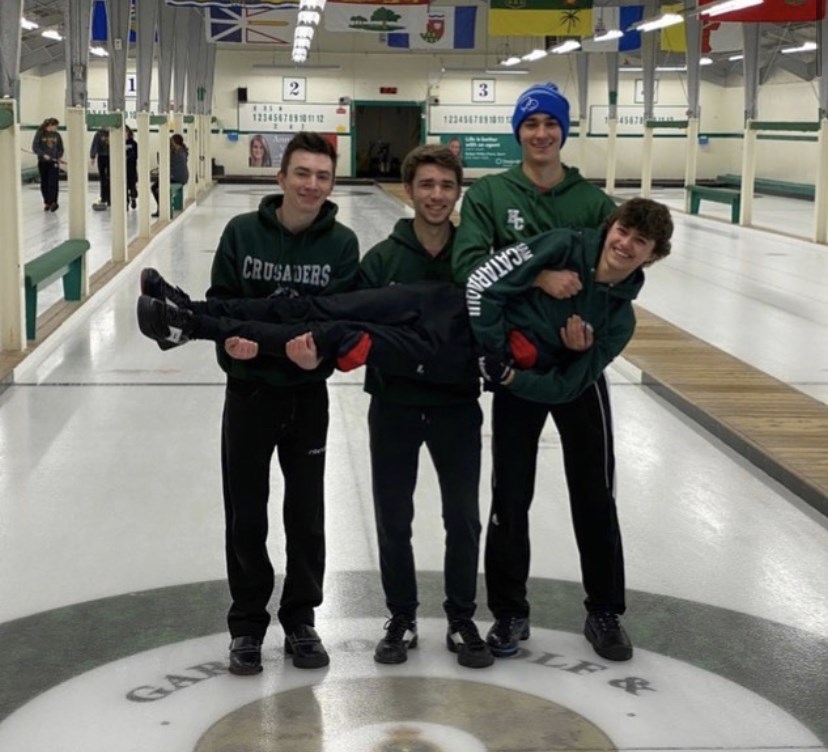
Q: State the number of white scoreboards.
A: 4